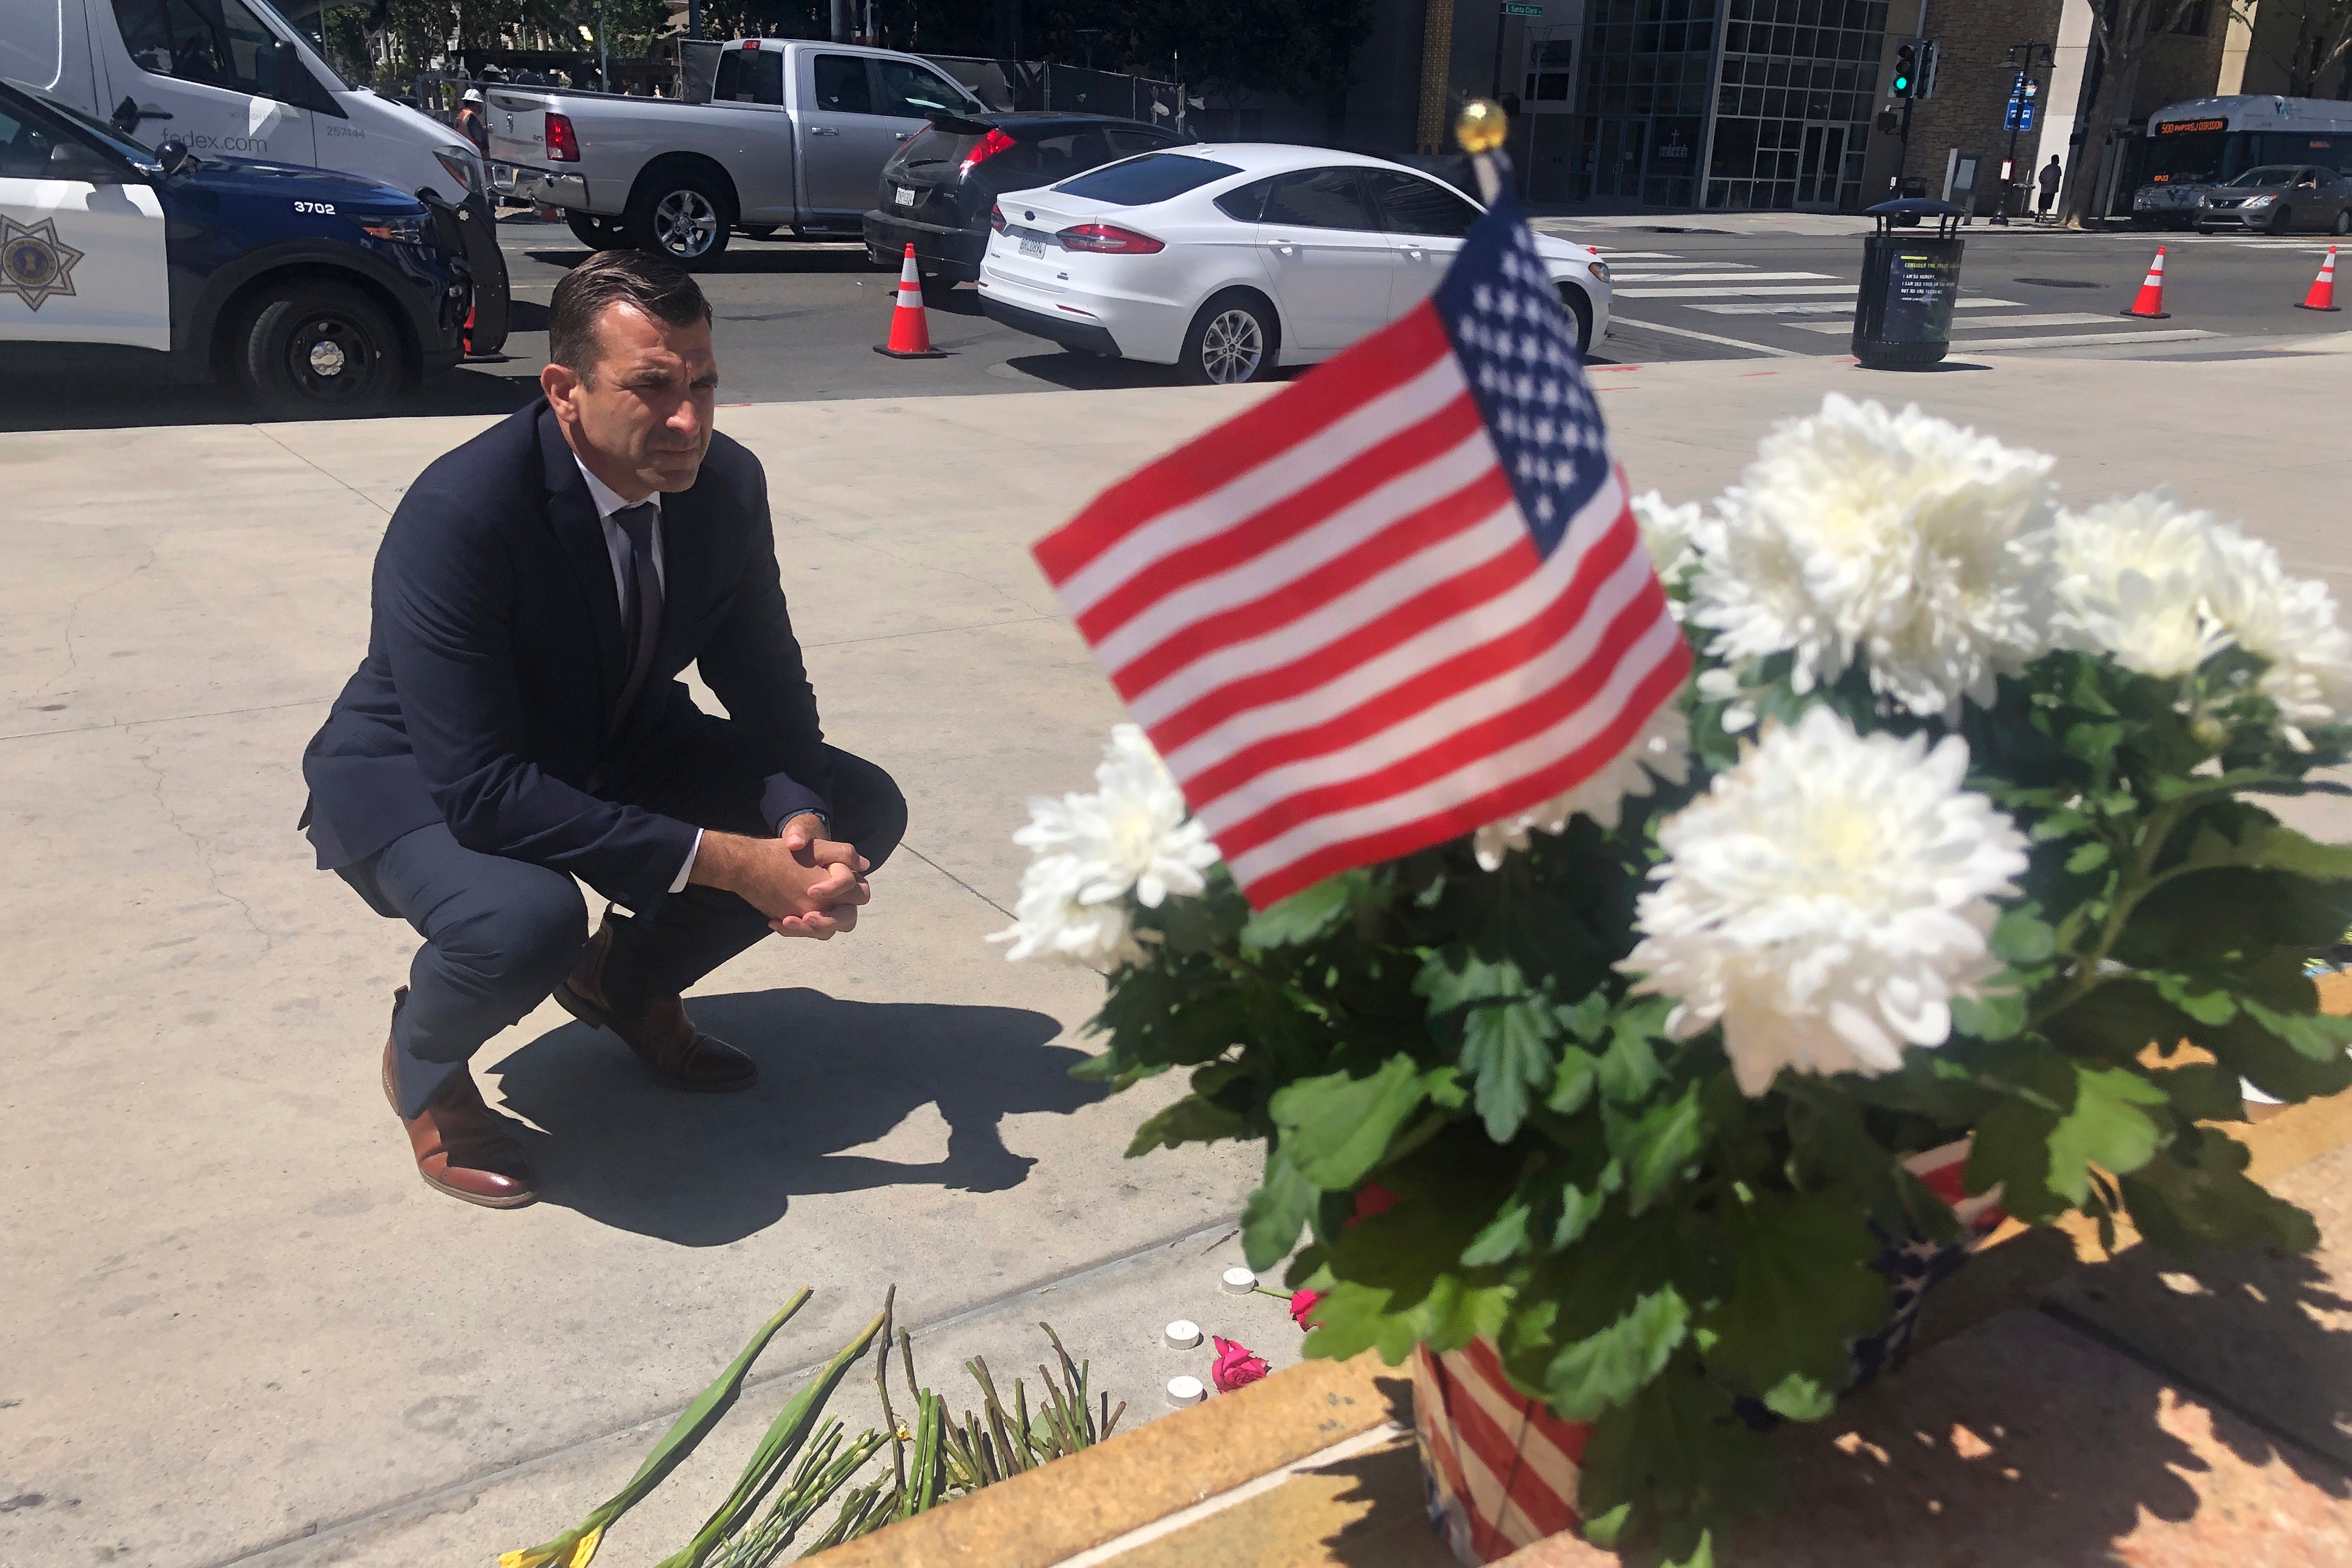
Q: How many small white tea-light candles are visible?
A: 3